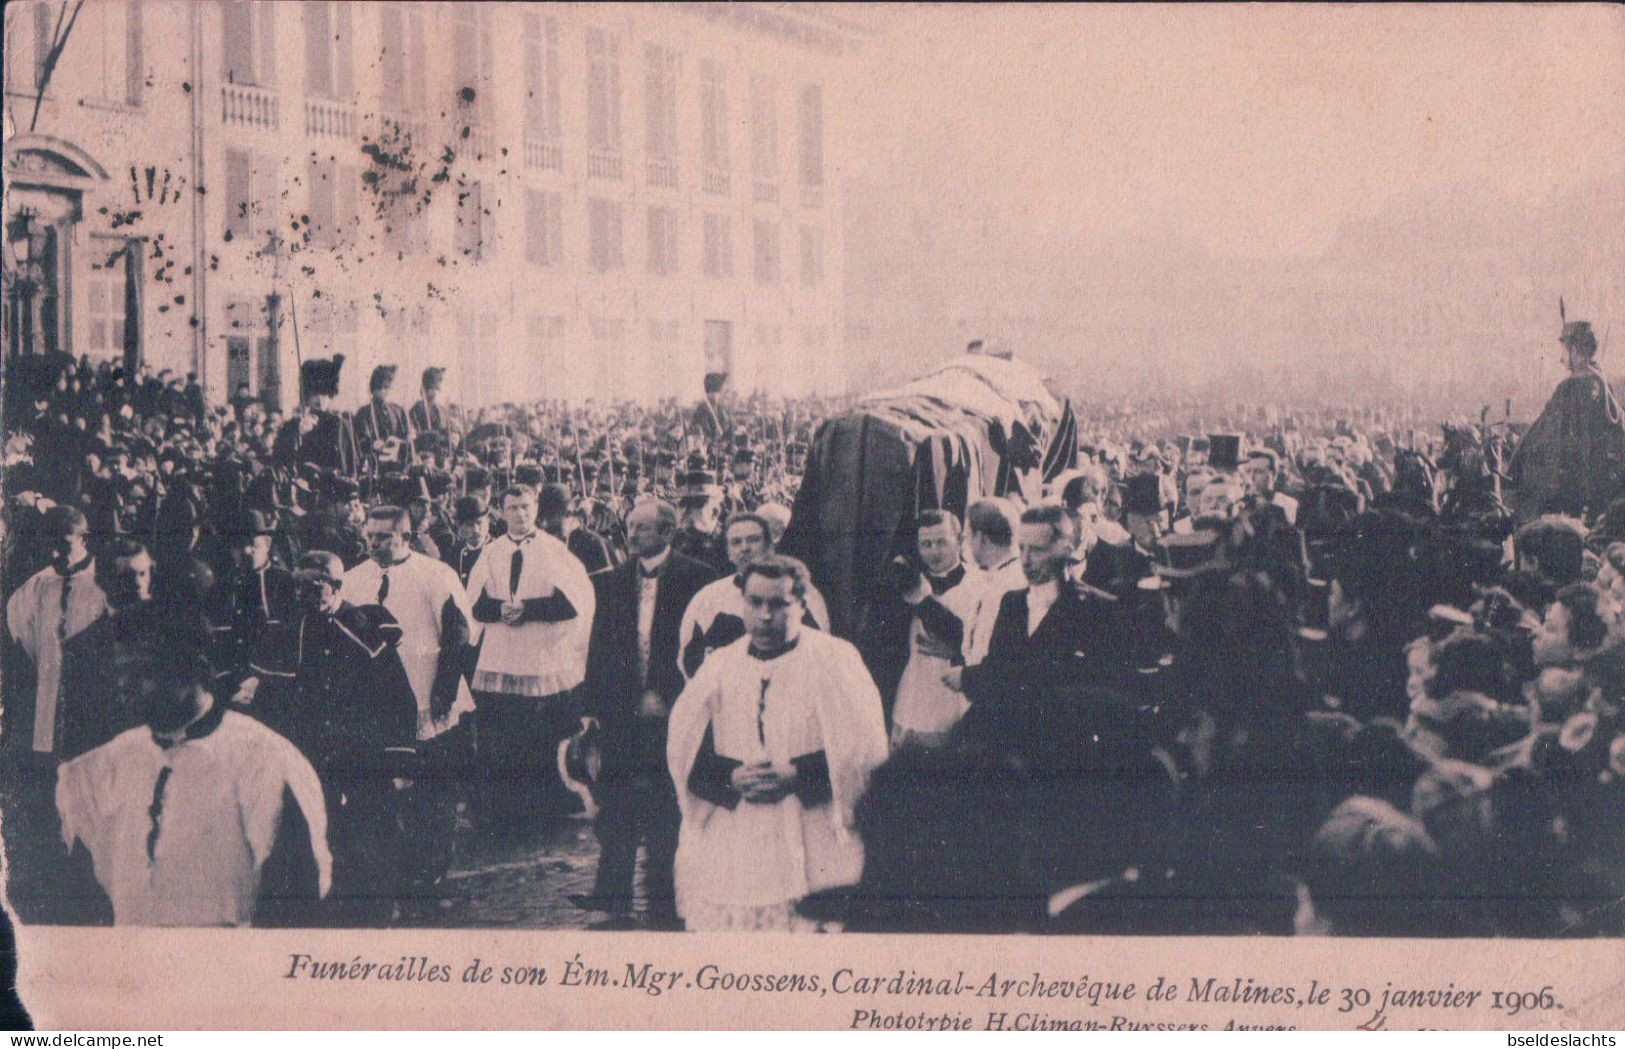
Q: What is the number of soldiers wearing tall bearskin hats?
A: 4